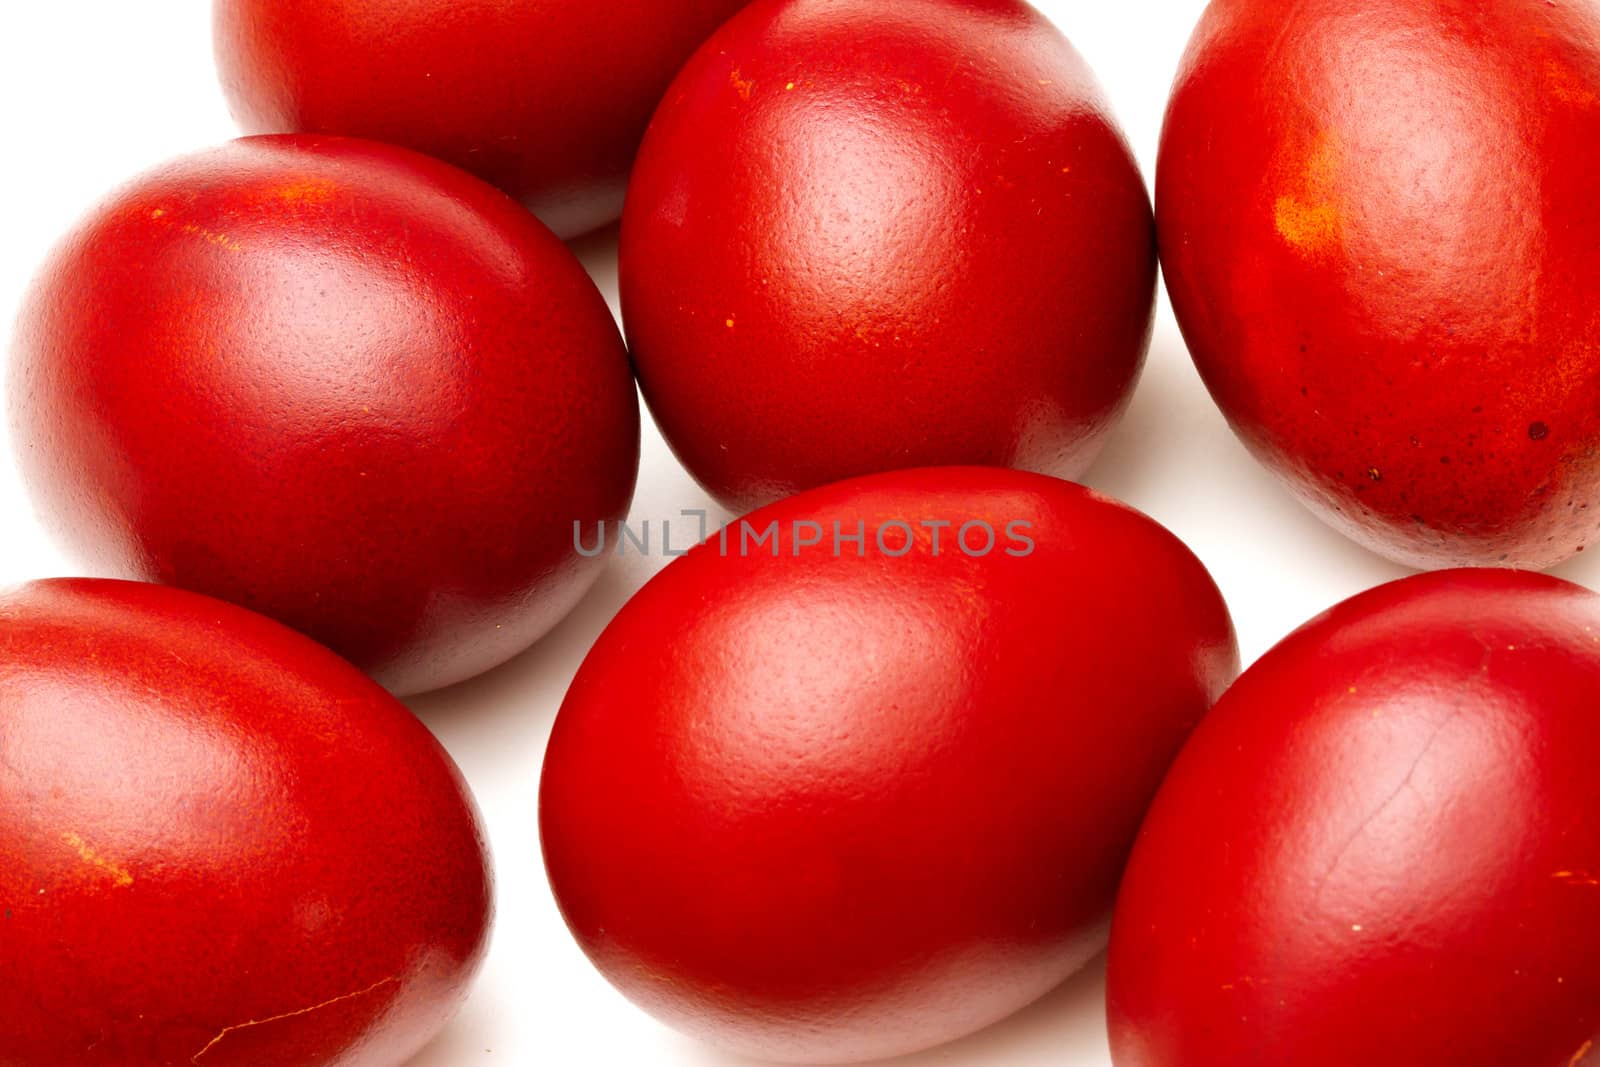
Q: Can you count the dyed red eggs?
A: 7